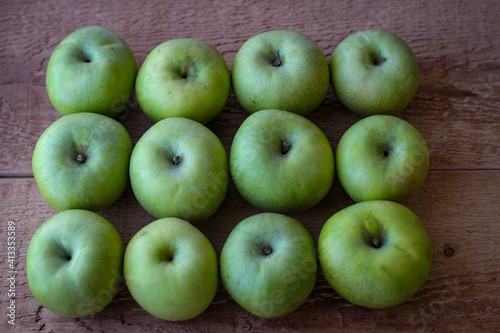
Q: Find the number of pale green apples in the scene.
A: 12